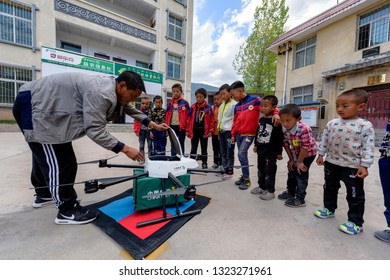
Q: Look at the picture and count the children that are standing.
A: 11